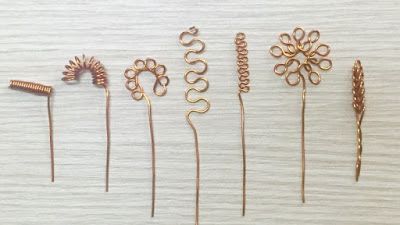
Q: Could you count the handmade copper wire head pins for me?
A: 7